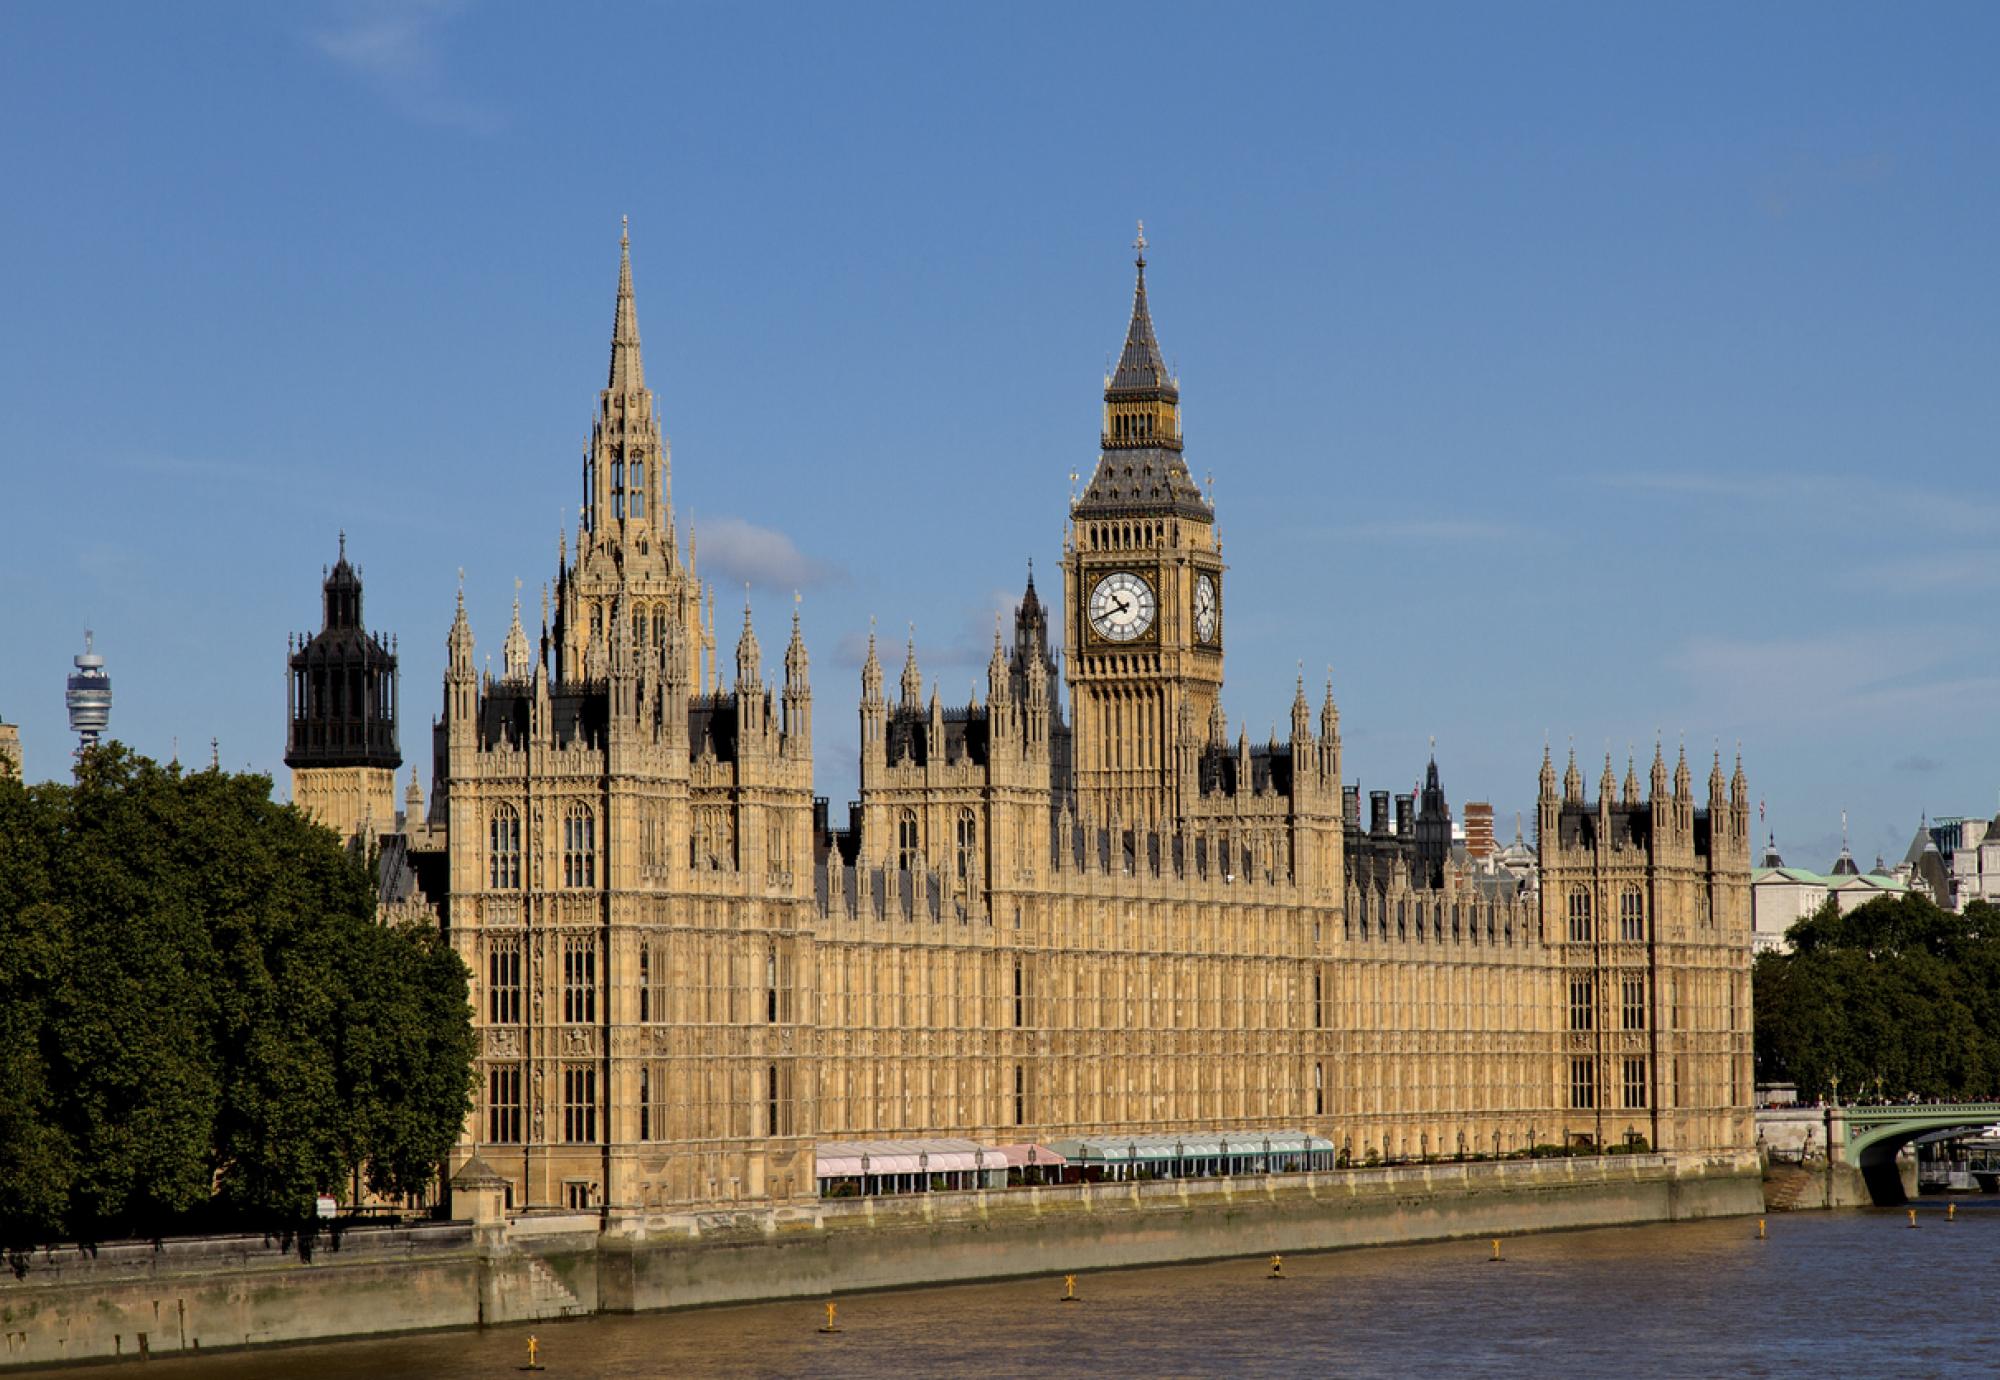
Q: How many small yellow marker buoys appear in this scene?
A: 8